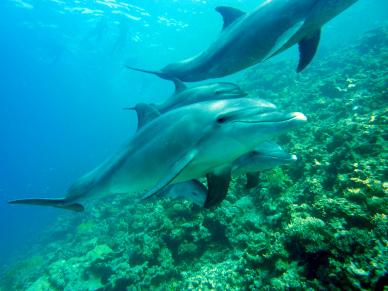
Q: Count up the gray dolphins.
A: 4